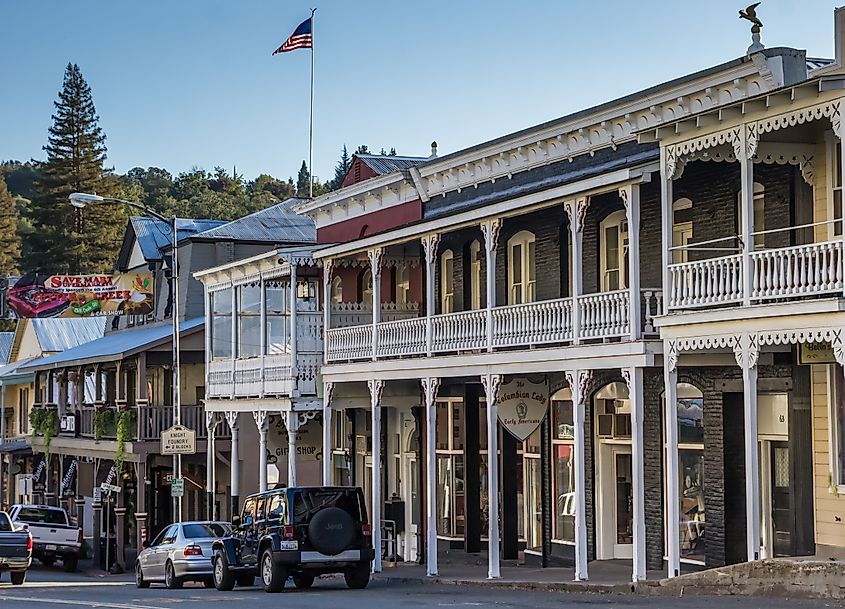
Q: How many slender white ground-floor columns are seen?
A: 12